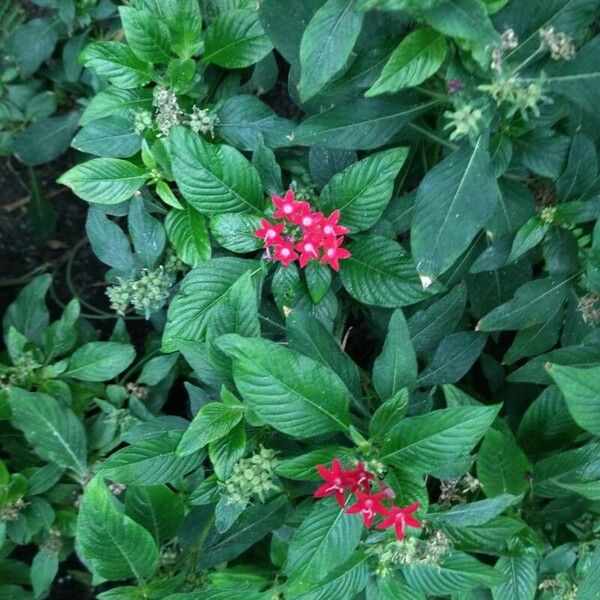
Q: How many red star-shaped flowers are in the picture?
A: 11